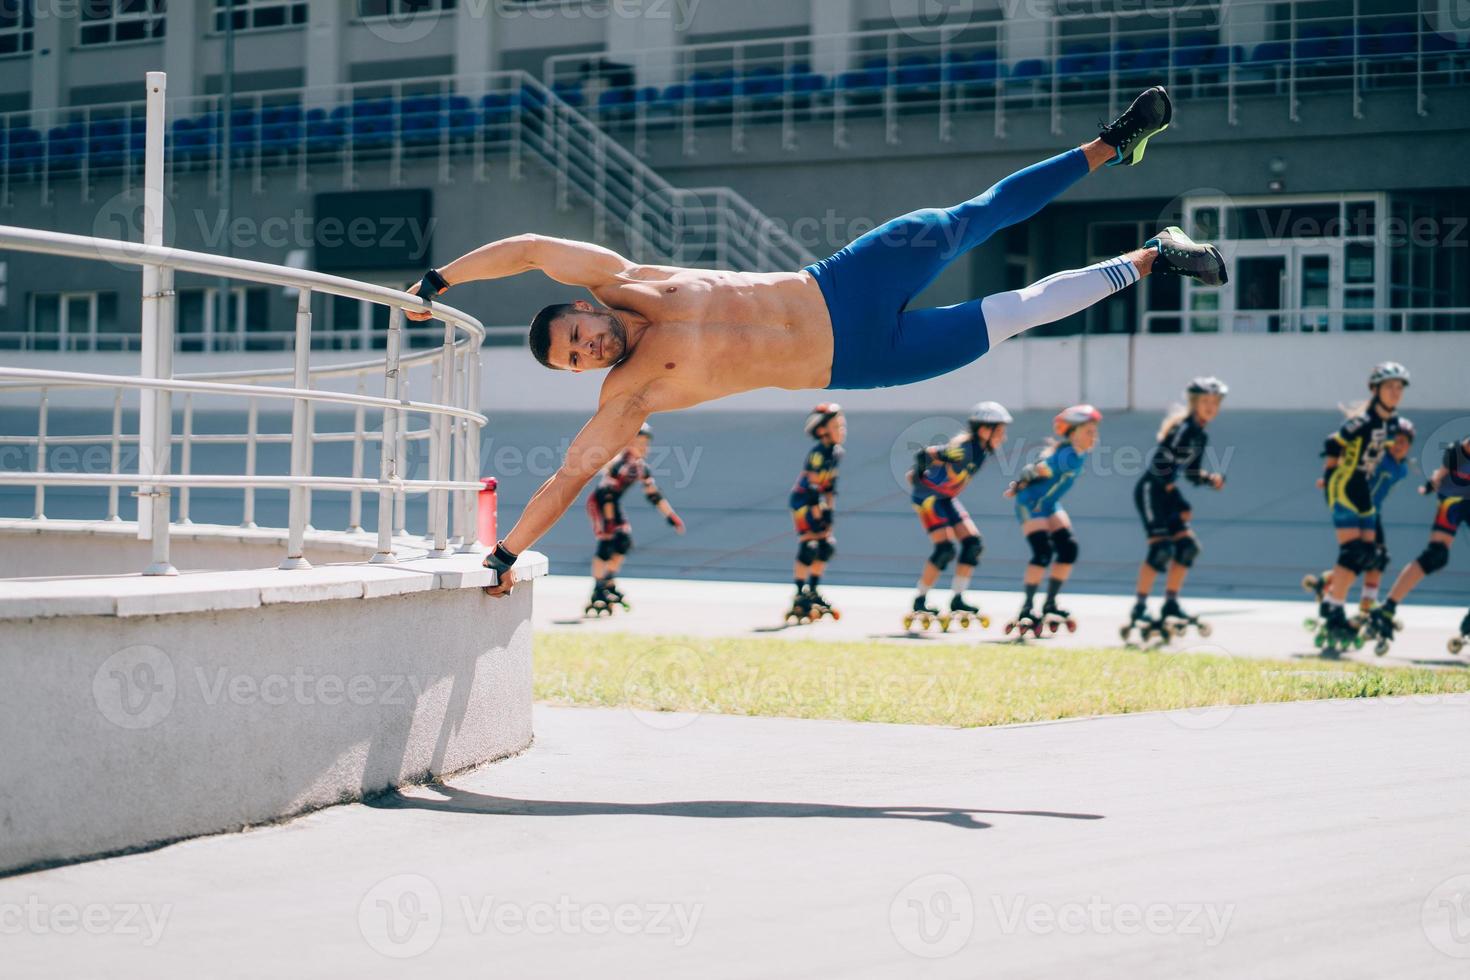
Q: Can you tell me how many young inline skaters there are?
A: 8